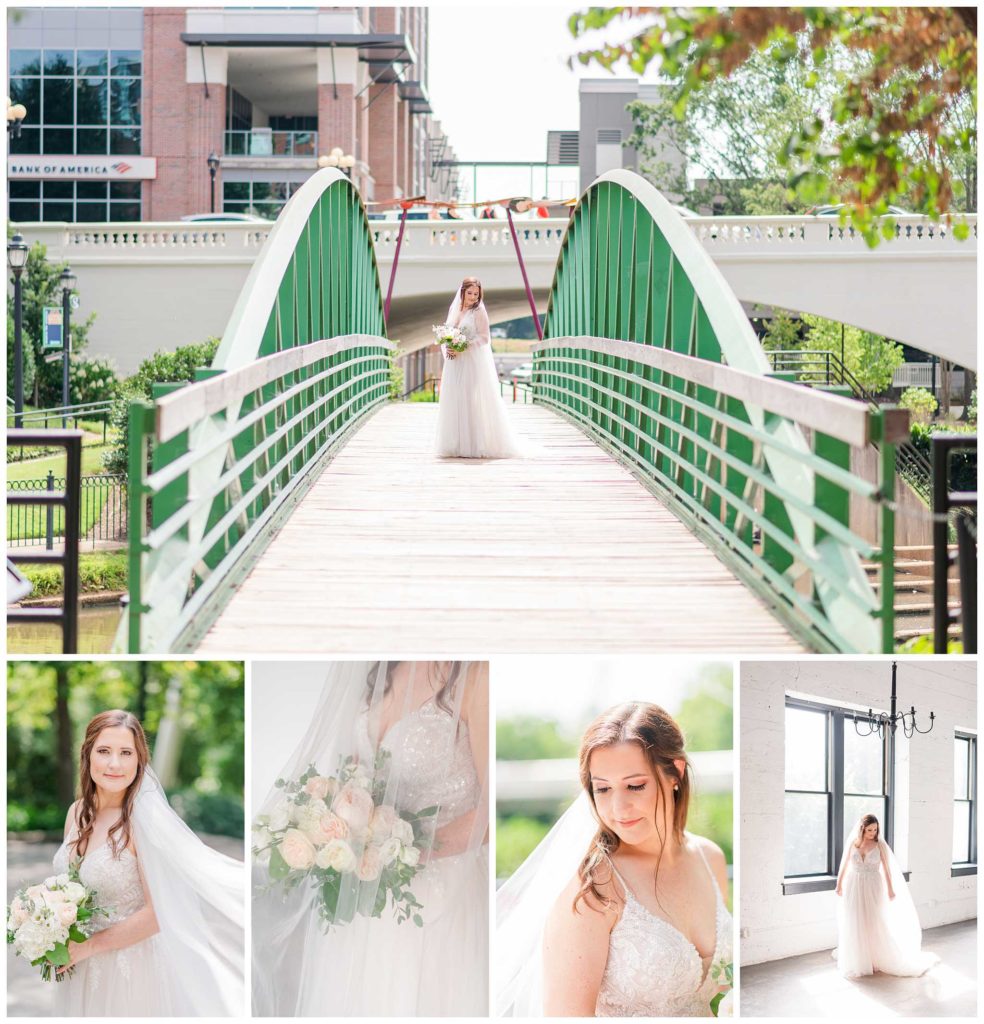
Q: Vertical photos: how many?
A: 4